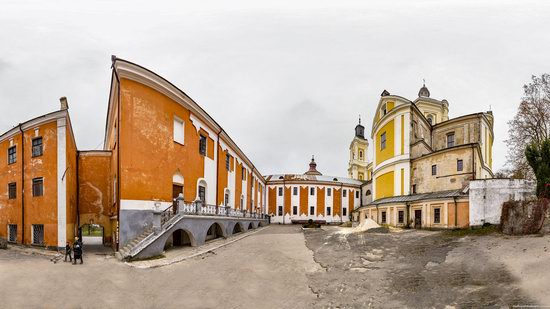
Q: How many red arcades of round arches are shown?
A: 0